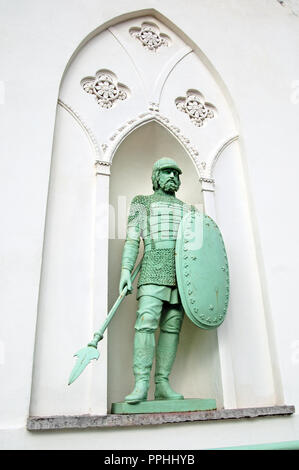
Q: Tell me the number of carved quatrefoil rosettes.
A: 3